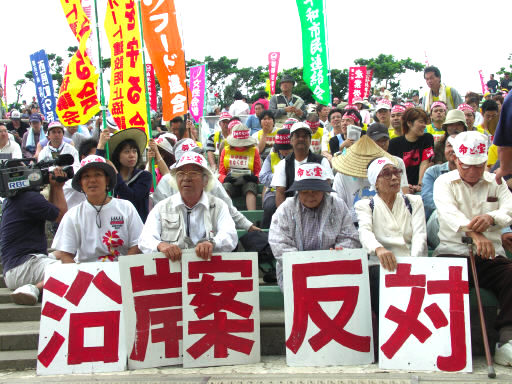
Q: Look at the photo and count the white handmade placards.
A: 5